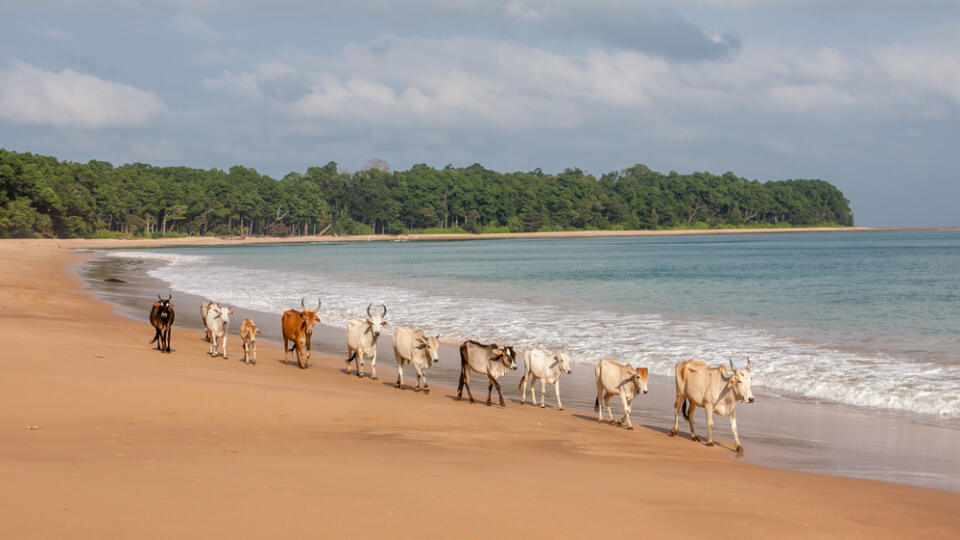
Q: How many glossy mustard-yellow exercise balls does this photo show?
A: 0